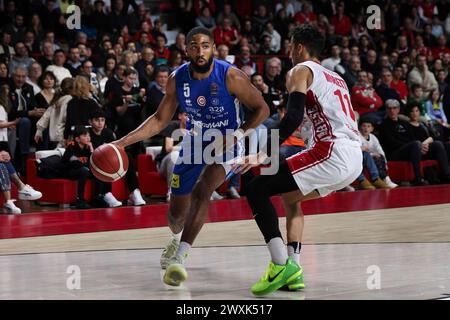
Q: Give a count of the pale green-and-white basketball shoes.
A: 2